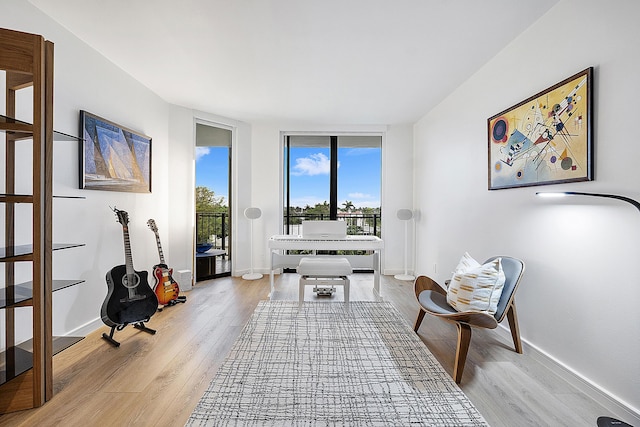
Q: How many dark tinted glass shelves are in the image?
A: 5